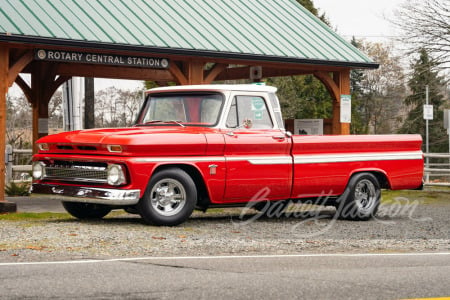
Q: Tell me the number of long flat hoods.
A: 1